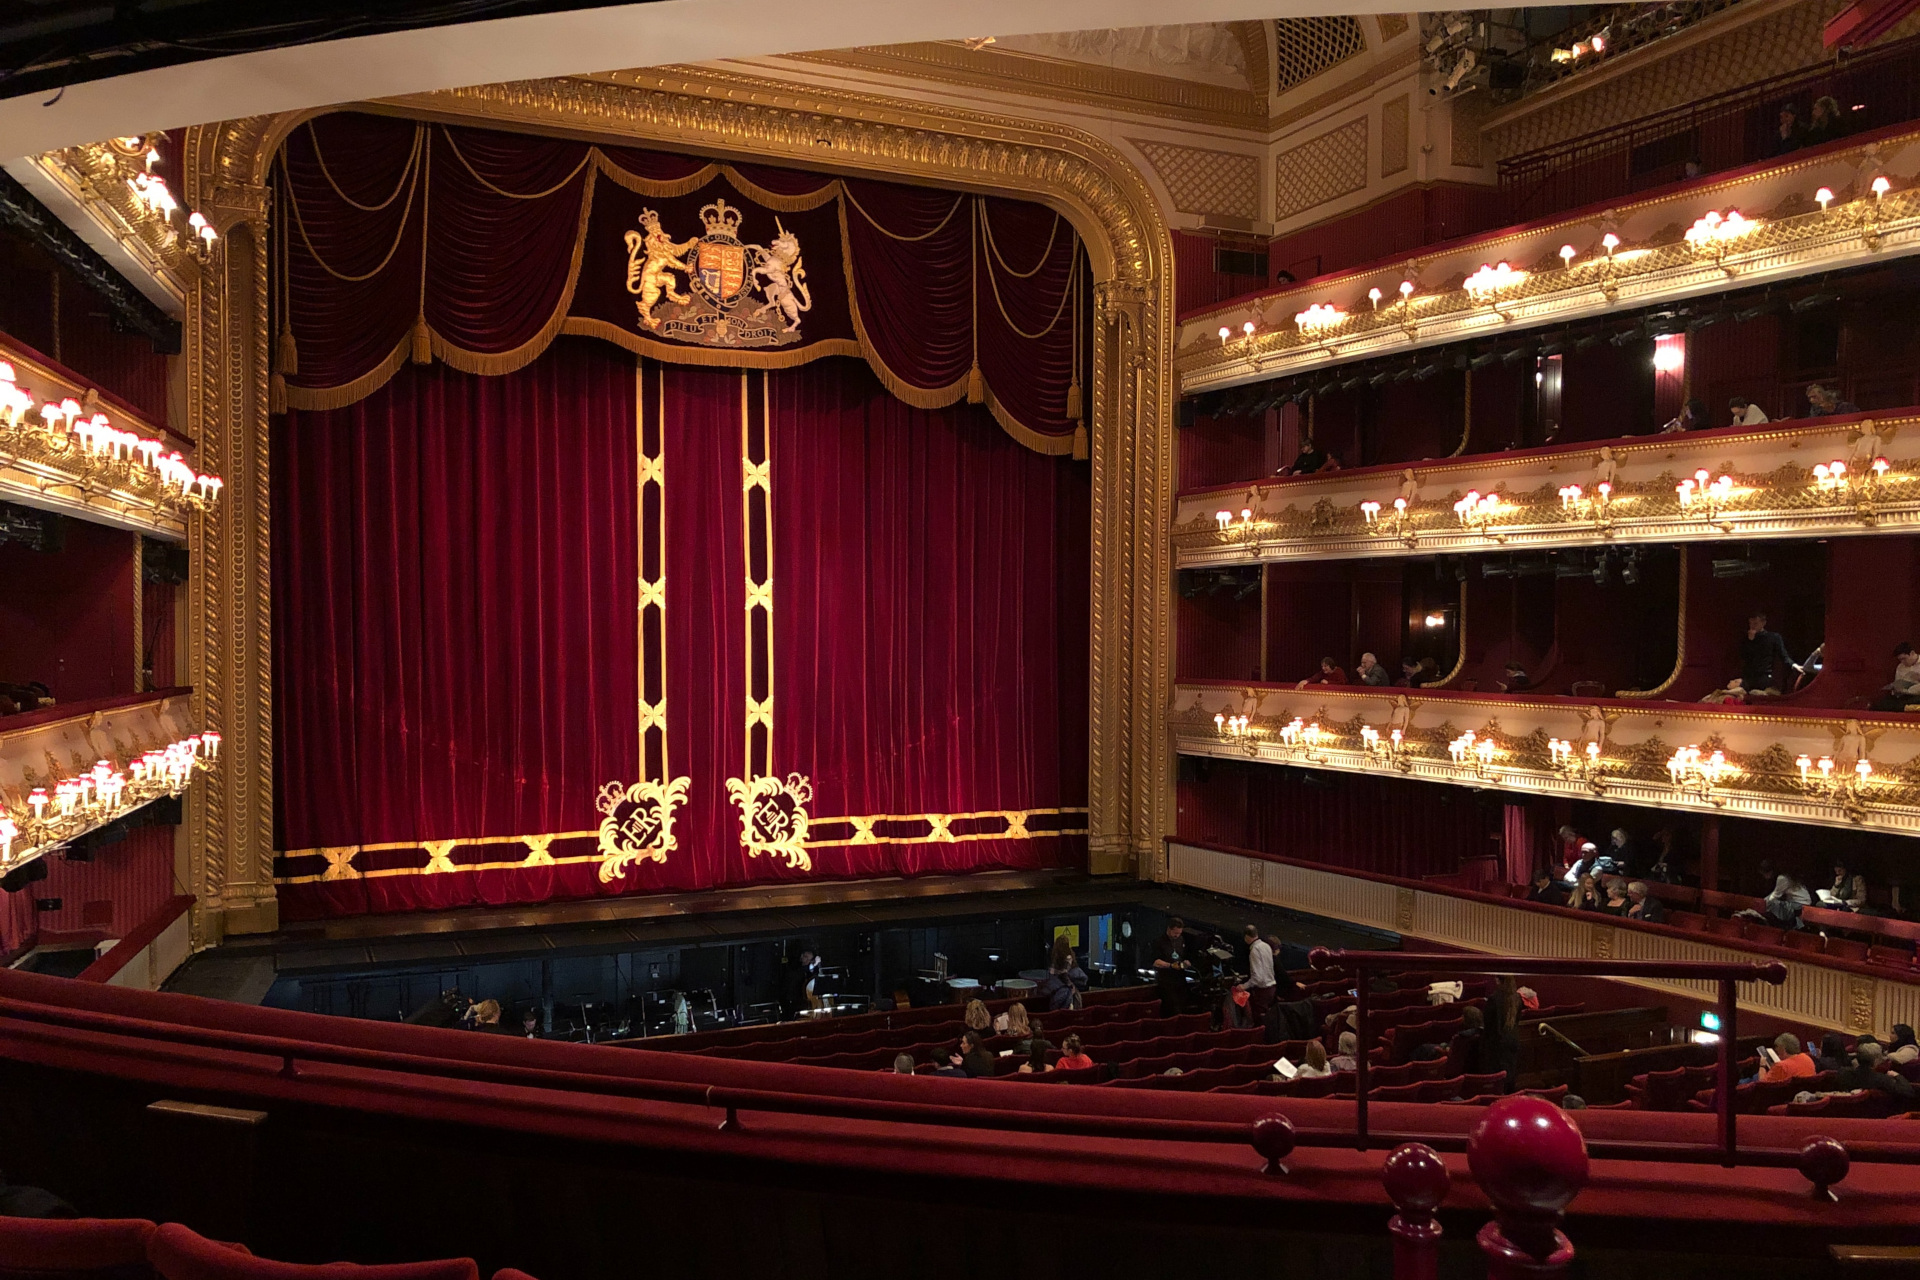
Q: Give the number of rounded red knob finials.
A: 6